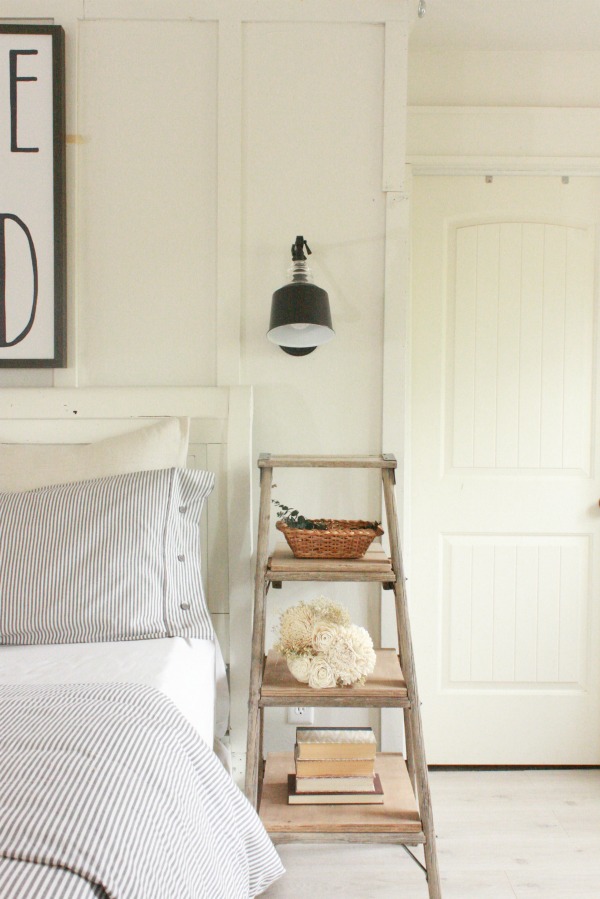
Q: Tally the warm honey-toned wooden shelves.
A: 3